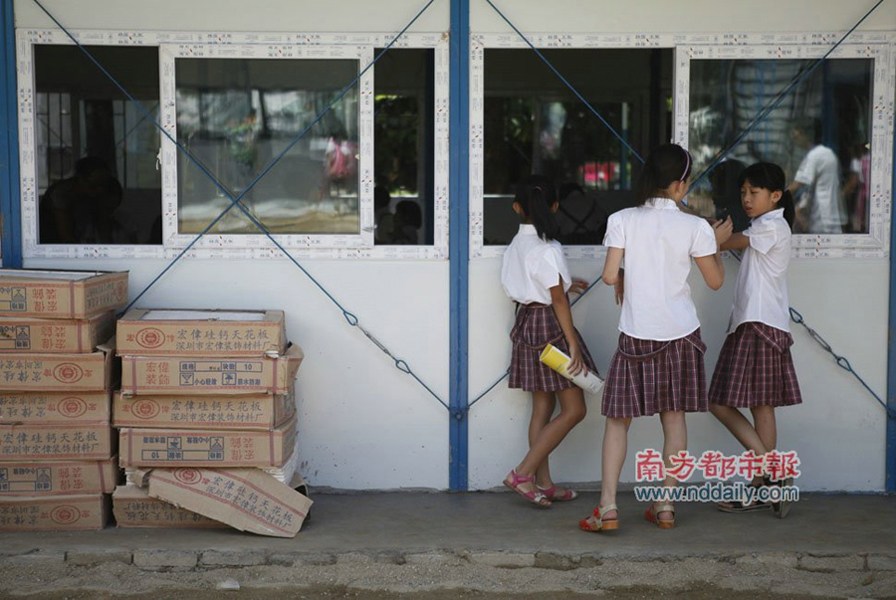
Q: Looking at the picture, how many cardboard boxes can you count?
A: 13